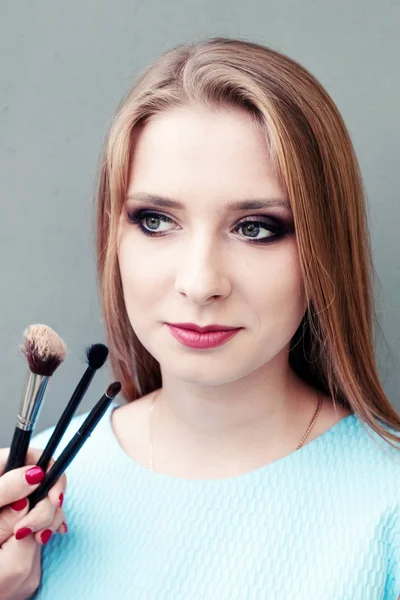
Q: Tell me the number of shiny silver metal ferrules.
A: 1